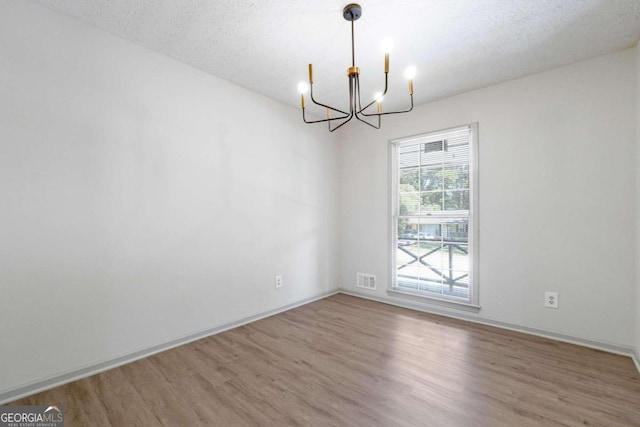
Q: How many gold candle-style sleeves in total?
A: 6